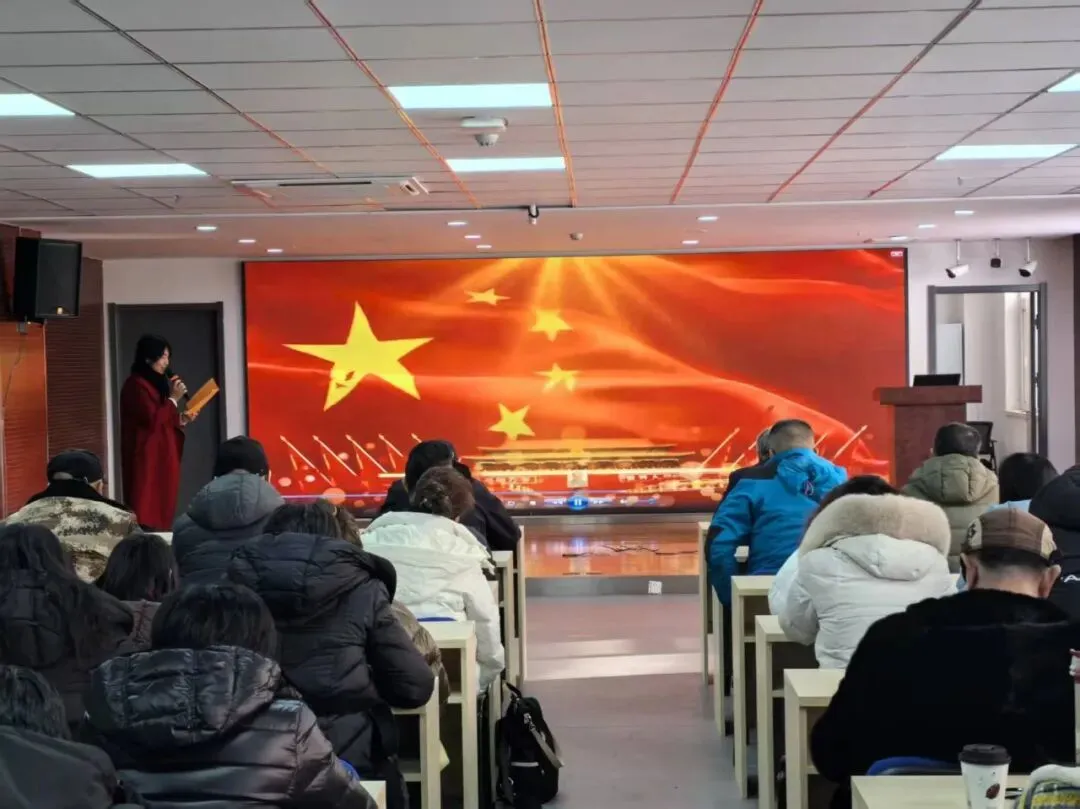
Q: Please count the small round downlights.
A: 11